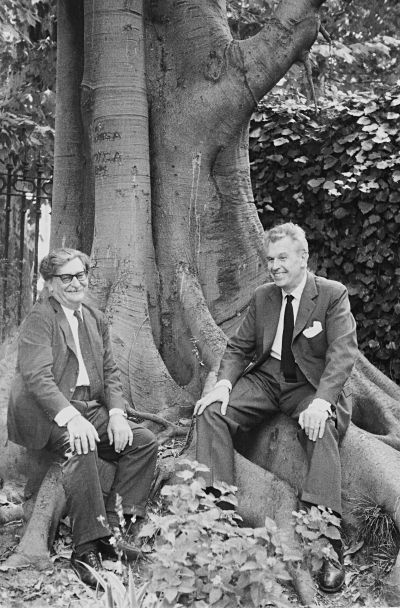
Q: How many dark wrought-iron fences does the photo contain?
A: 1